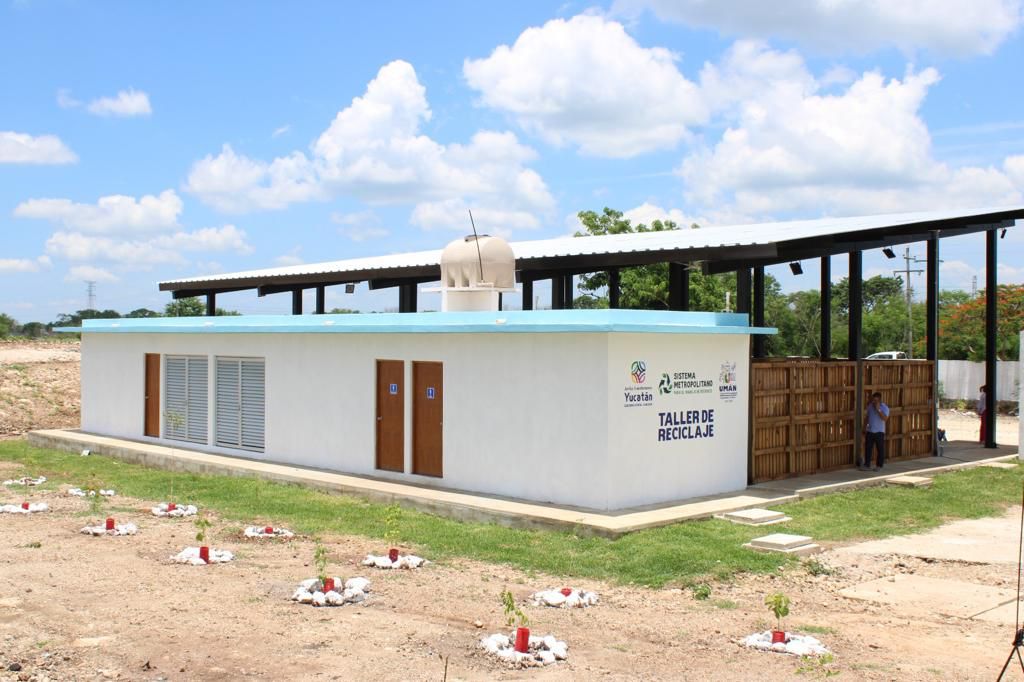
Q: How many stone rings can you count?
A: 12